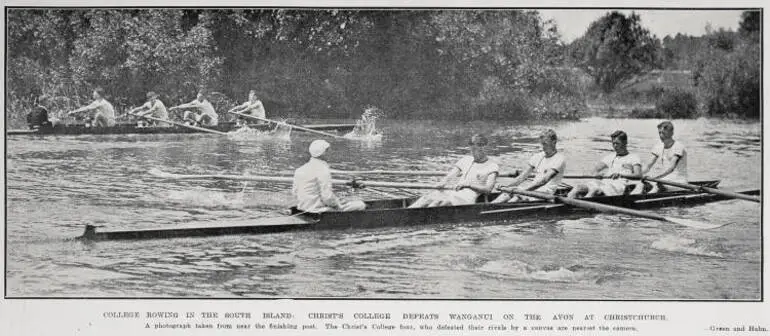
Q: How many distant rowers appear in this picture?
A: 4